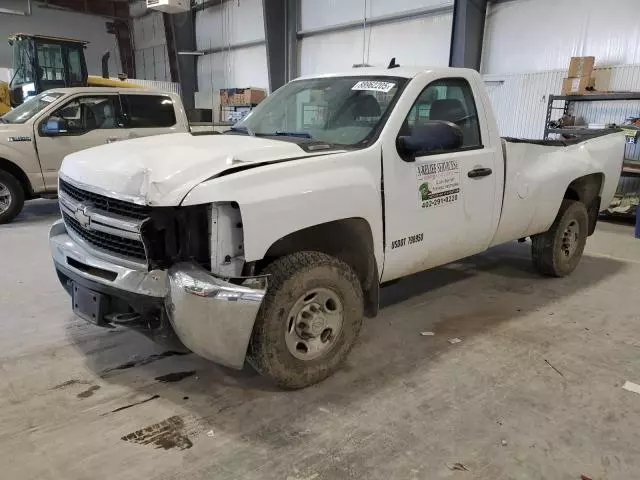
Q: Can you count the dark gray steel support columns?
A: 3